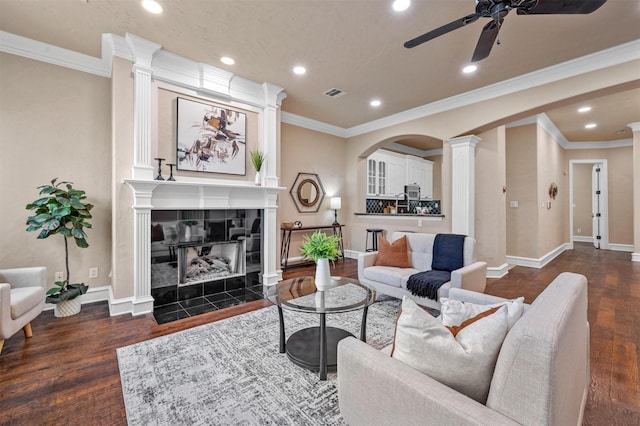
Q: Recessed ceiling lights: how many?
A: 8